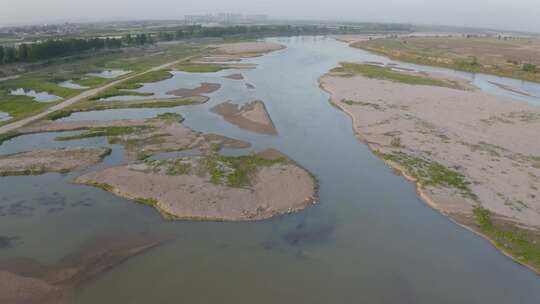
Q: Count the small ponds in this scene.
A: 4